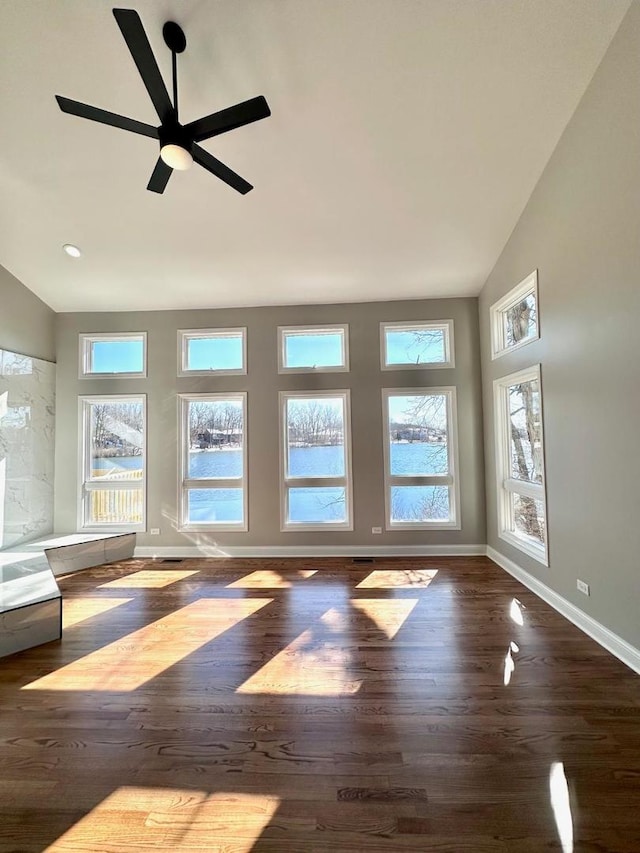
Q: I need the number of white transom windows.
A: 5